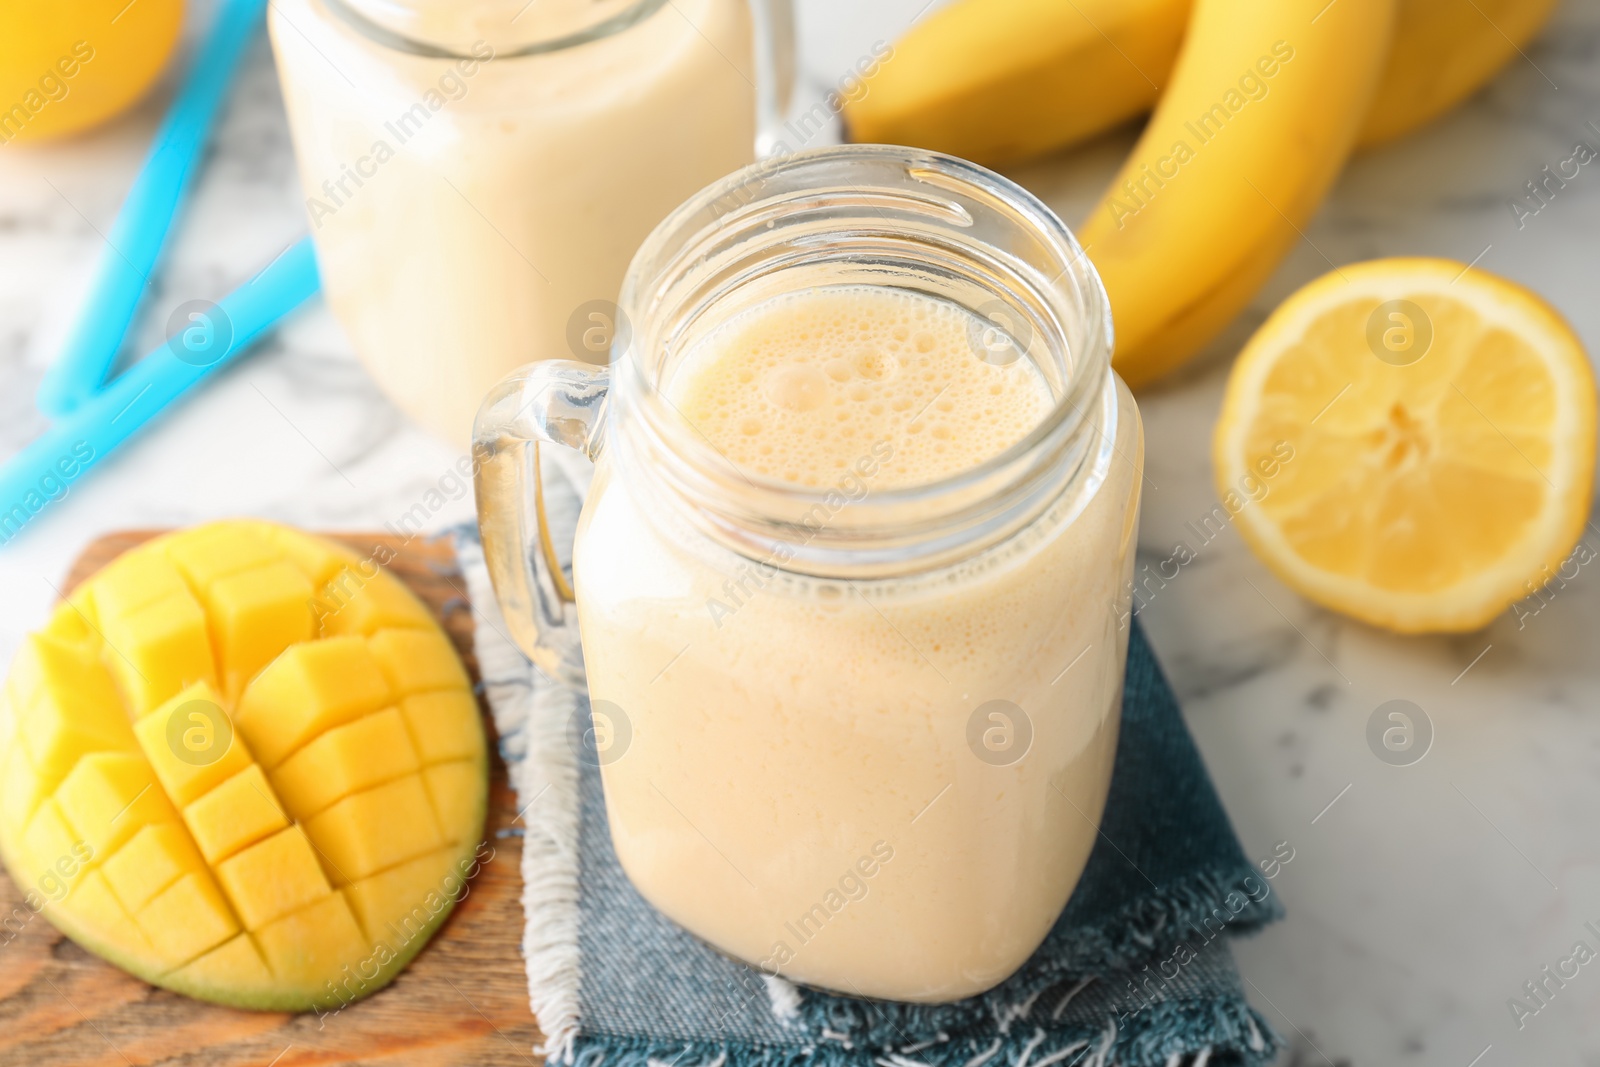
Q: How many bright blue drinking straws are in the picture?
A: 2